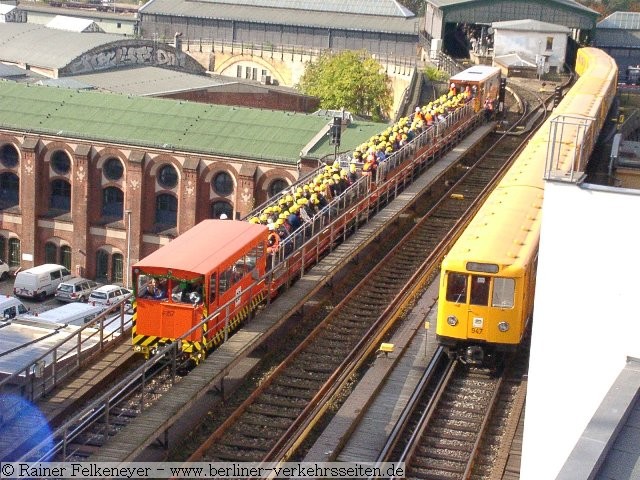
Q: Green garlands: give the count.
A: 1